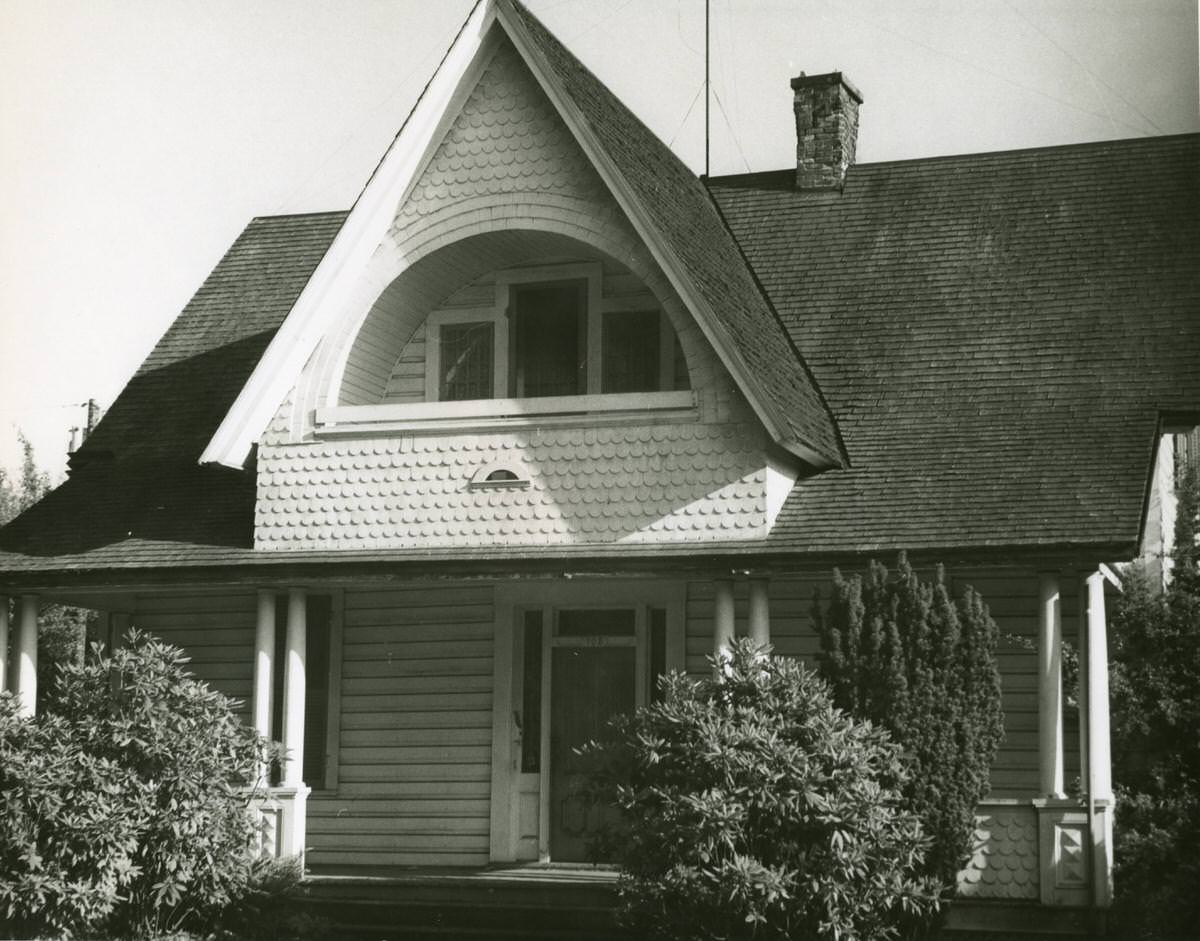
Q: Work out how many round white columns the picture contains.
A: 8